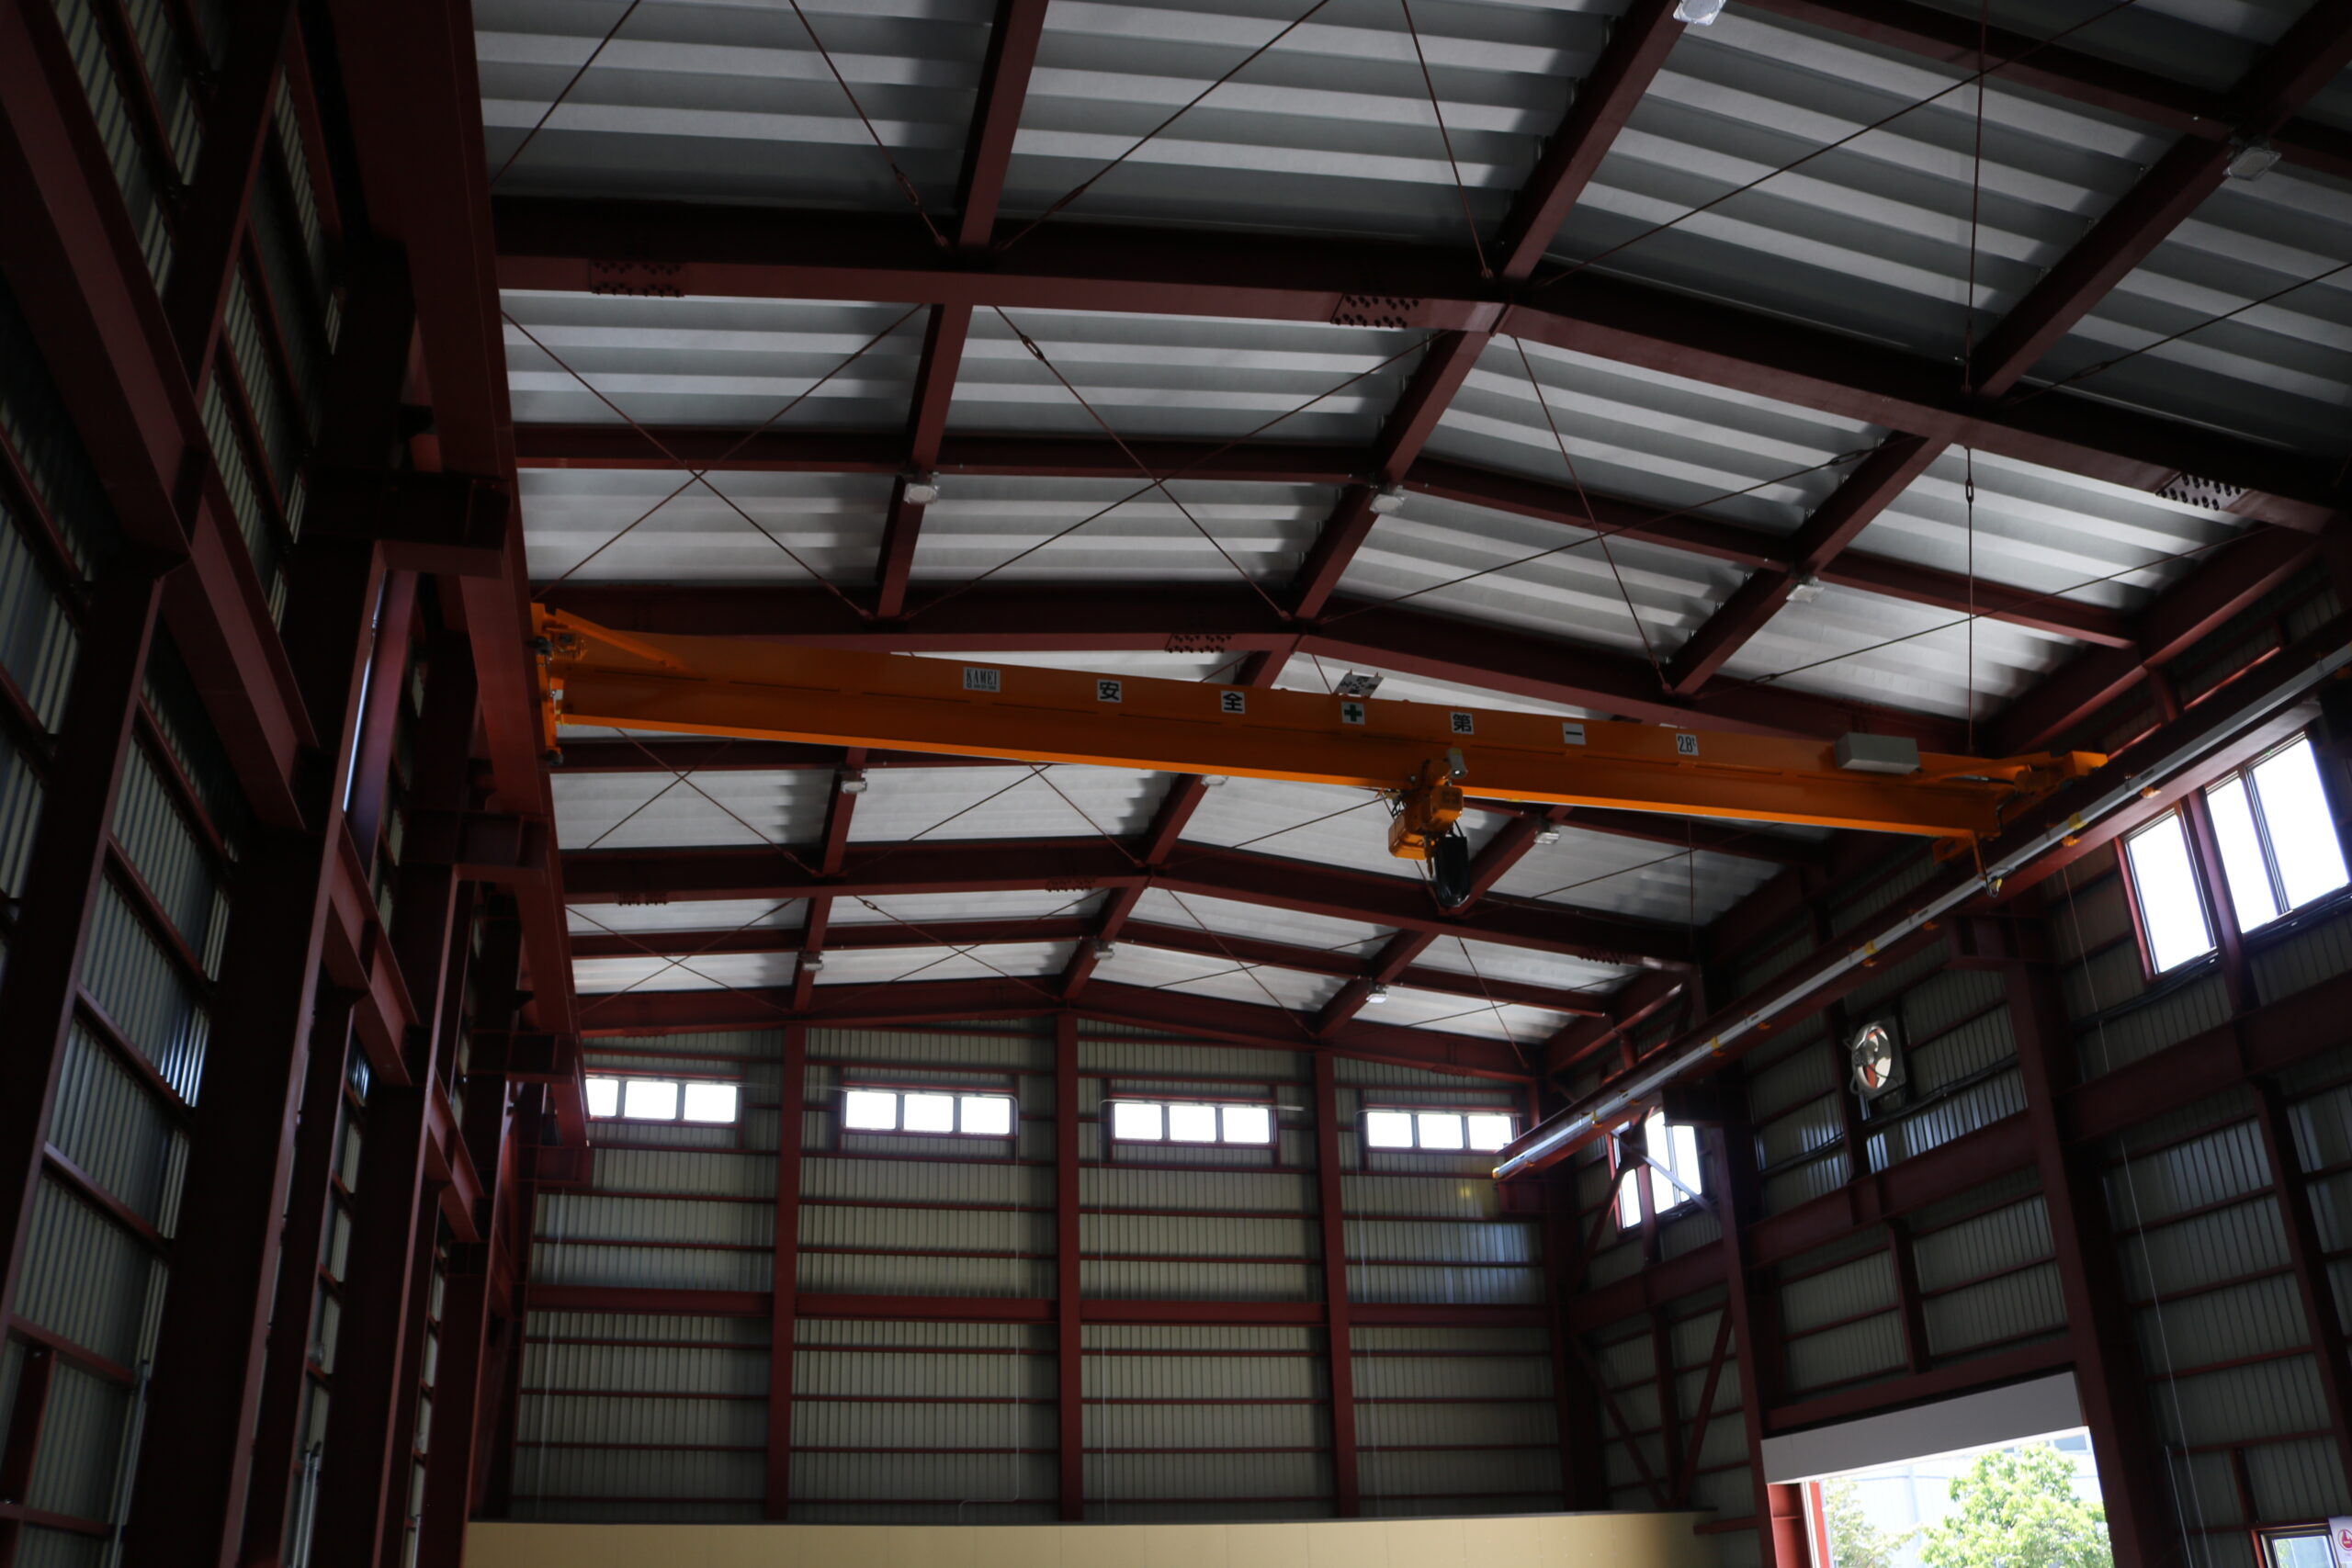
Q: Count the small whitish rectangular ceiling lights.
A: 11